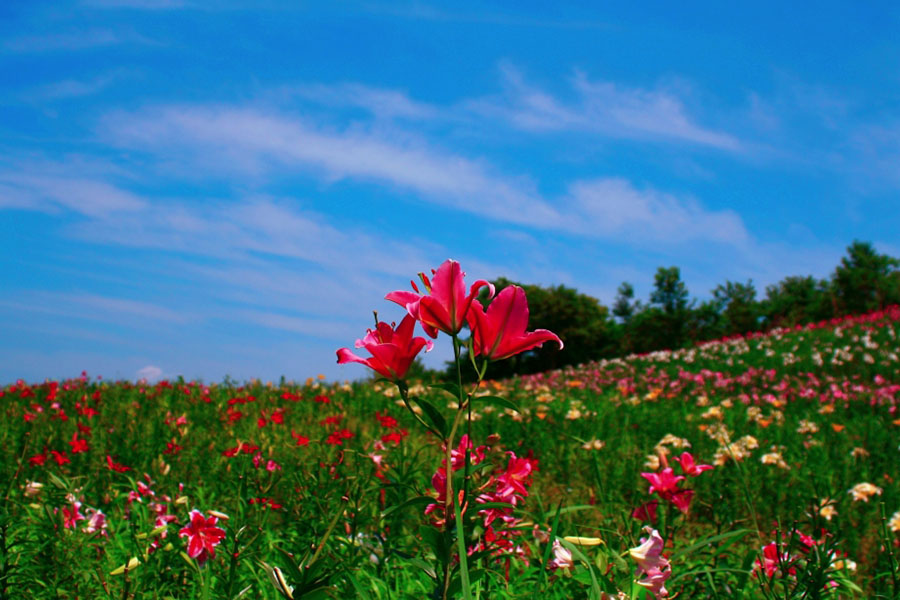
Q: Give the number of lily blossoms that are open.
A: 3